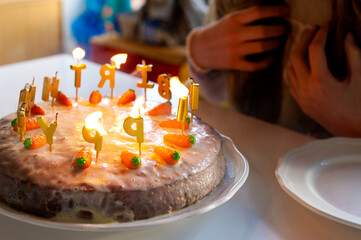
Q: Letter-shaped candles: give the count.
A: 13